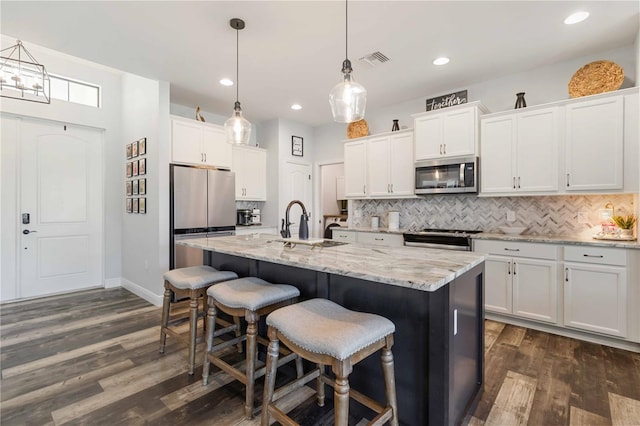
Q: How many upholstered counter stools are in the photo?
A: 3